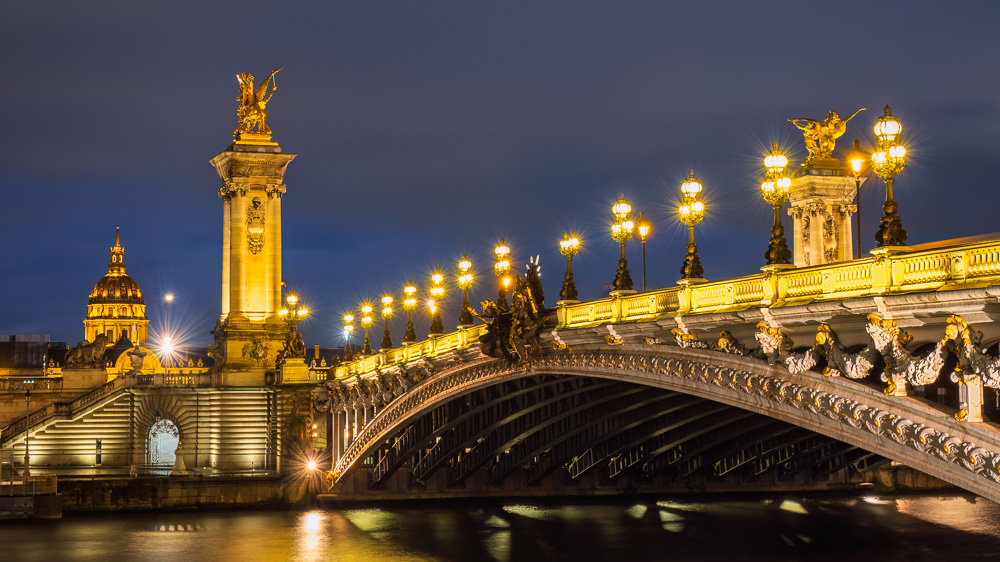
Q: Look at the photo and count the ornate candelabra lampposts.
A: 13